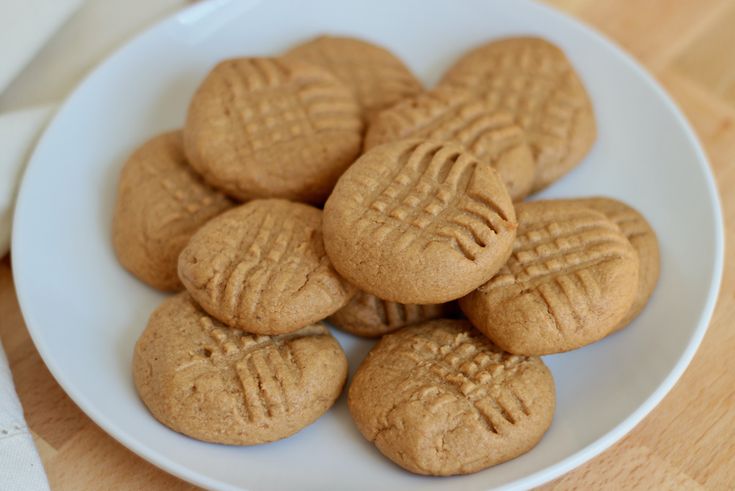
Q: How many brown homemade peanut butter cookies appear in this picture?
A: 12